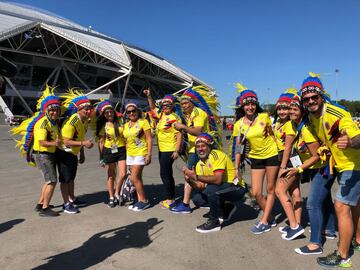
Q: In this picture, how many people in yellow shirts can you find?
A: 11